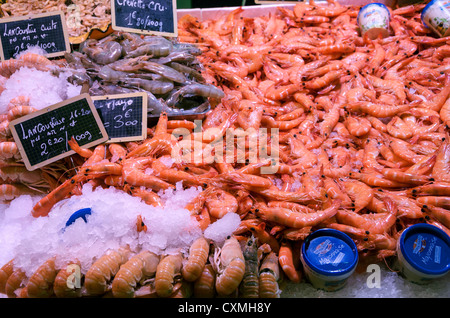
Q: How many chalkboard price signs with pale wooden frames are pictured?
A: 4